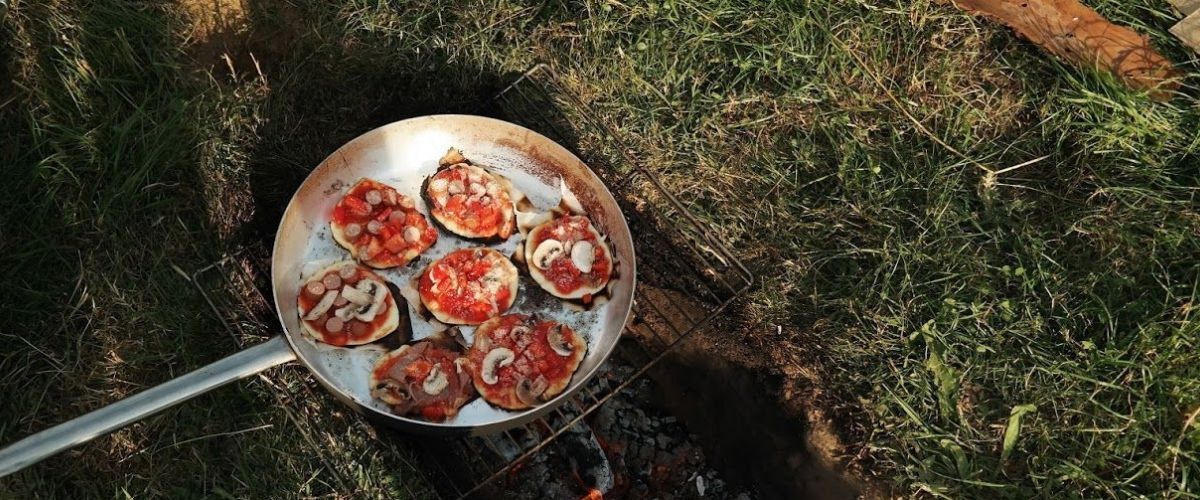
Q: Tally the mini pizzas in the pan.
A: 7